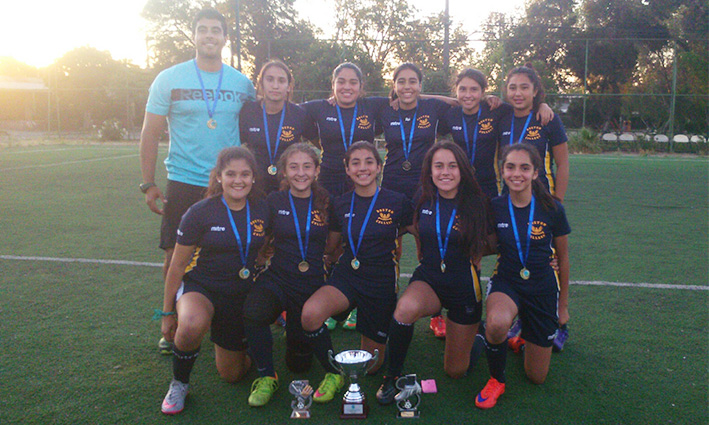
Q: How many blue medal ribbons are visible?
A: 11